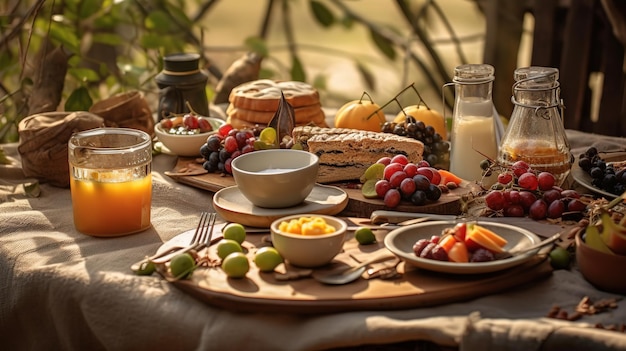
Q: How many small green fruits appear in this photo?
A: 8